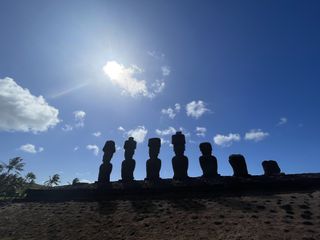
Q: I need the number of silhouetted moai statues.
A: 7